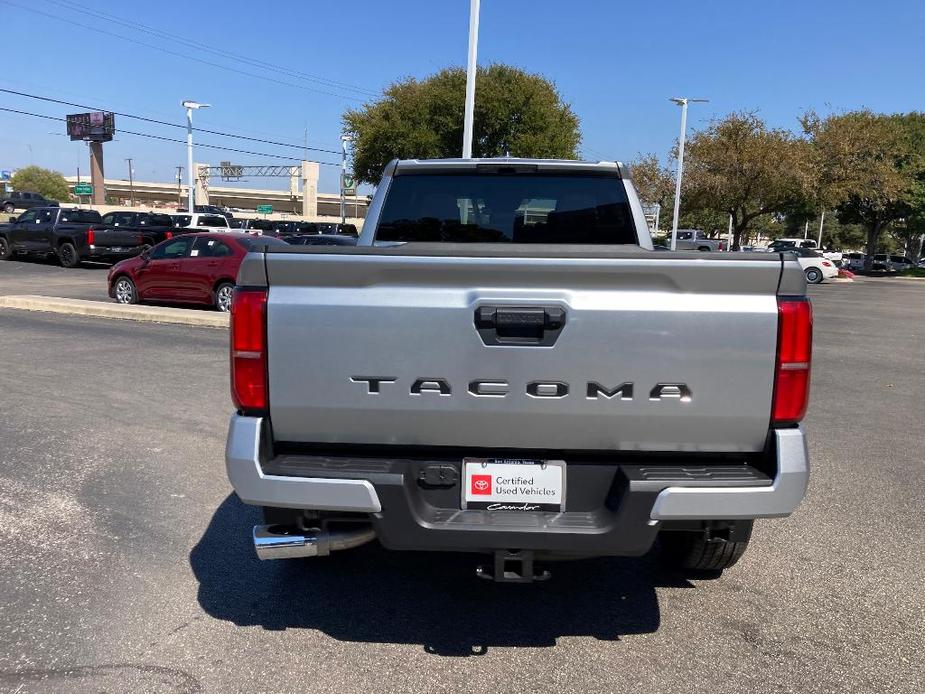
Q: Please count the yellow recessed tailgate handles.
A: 0